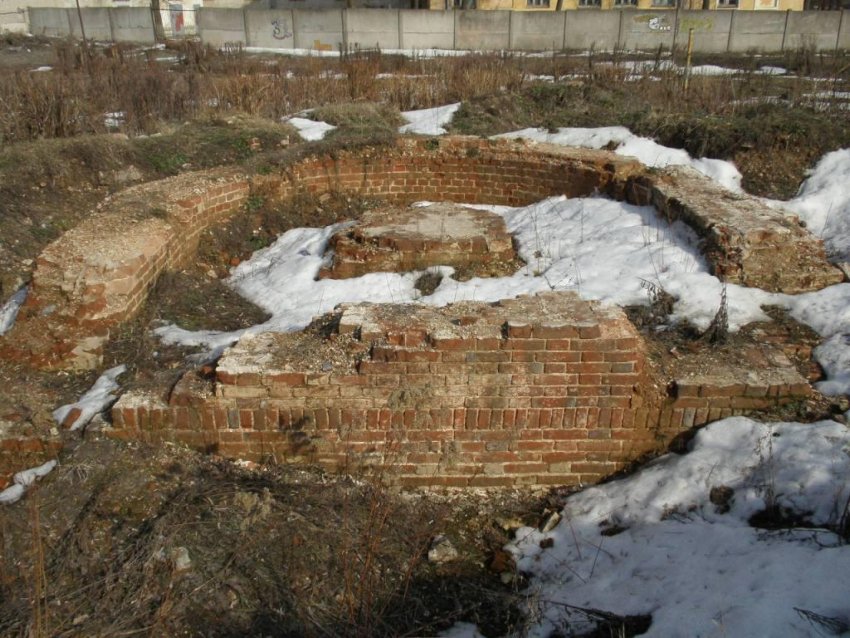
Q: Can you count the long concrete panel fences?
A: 1